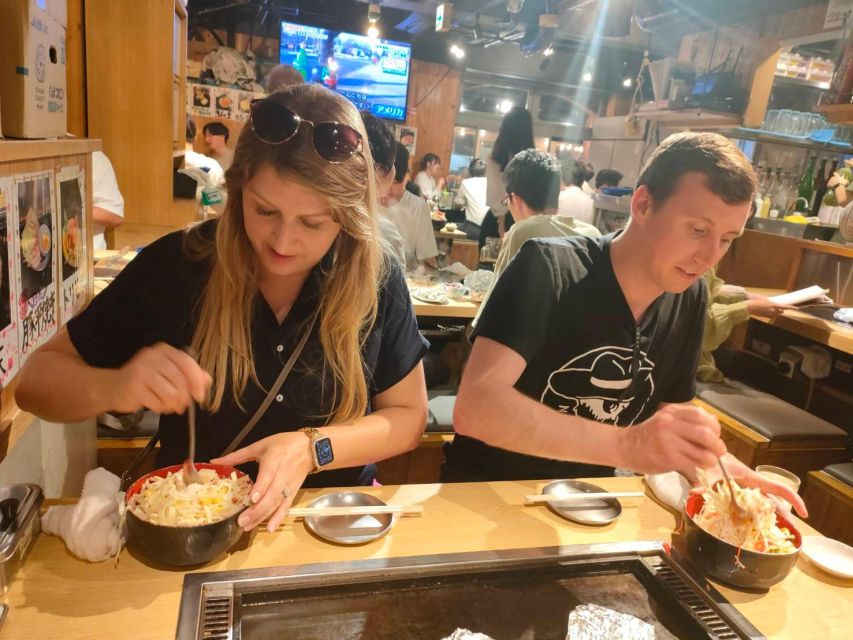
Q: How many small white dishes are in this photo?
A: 1